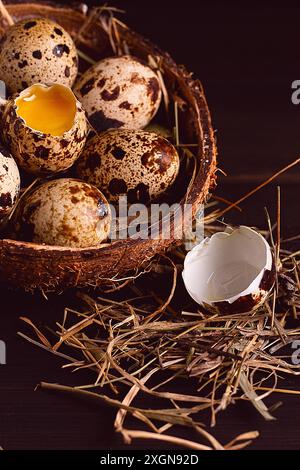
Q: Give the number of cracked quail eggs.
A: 2